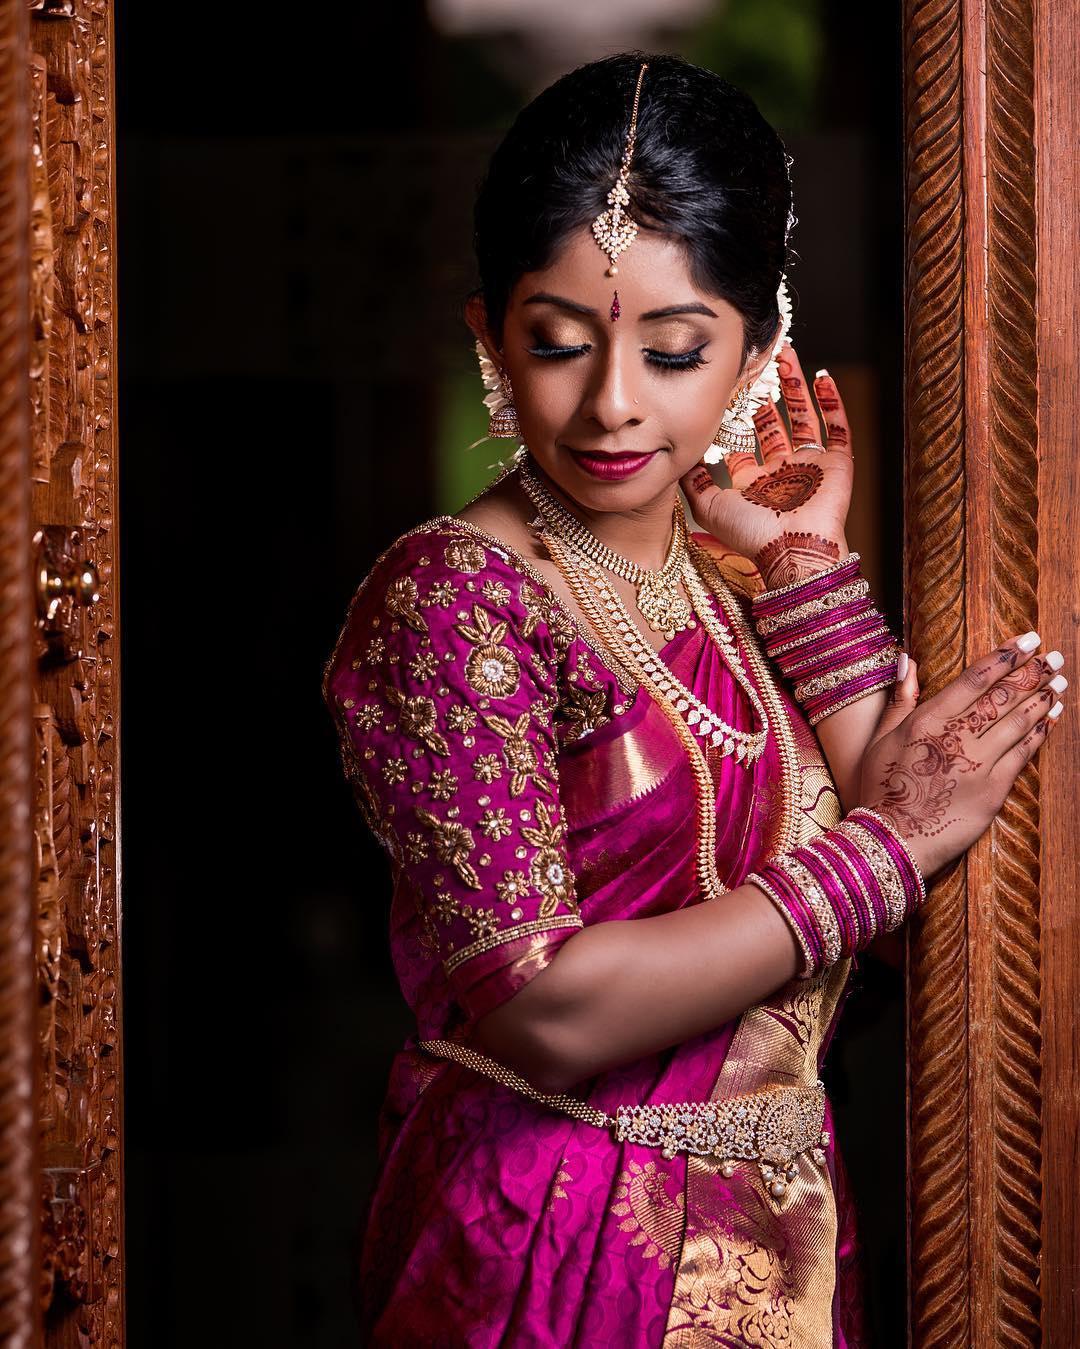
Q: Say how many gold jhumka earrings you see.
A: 2